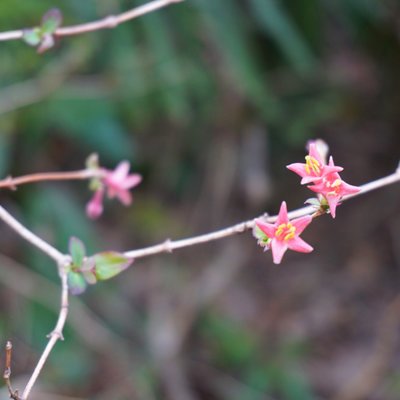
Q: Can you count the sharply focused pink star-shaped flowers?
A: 3